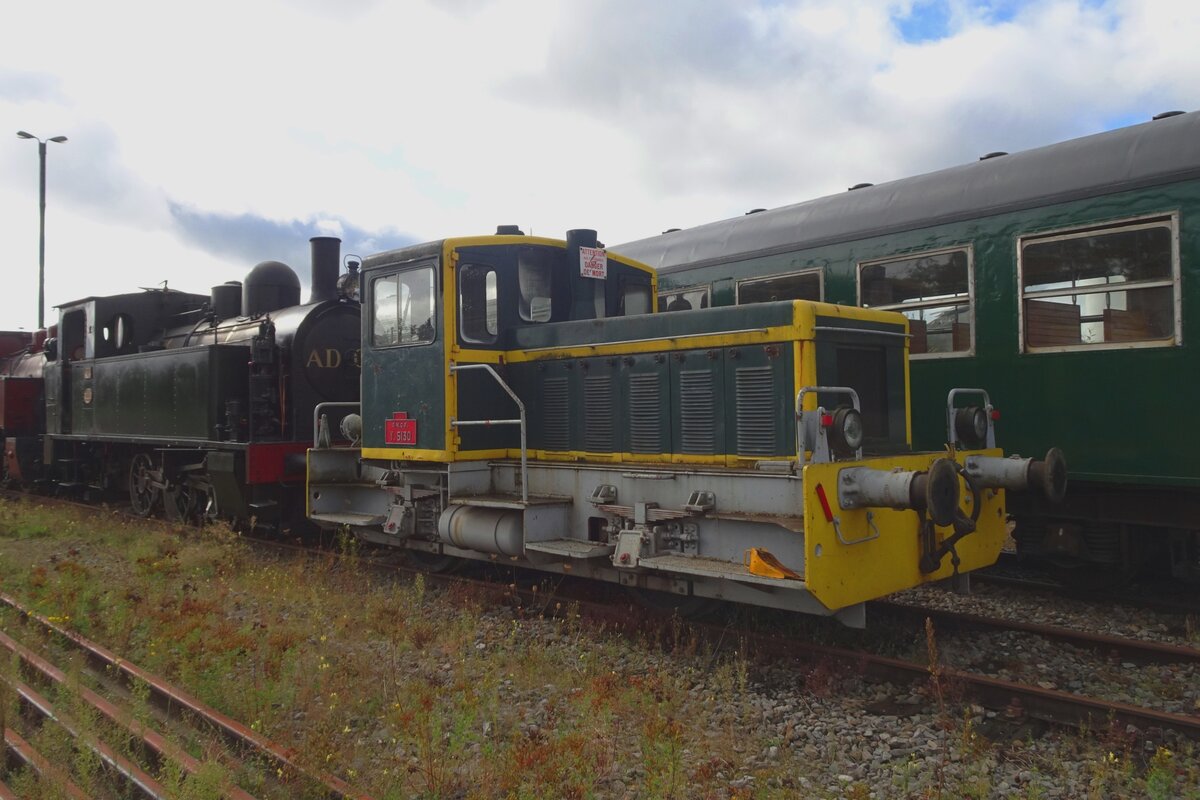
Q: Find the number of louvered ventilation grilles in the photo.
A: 5